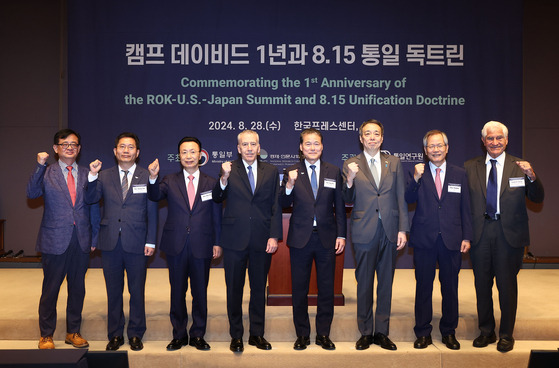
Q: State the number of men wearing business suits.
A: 8